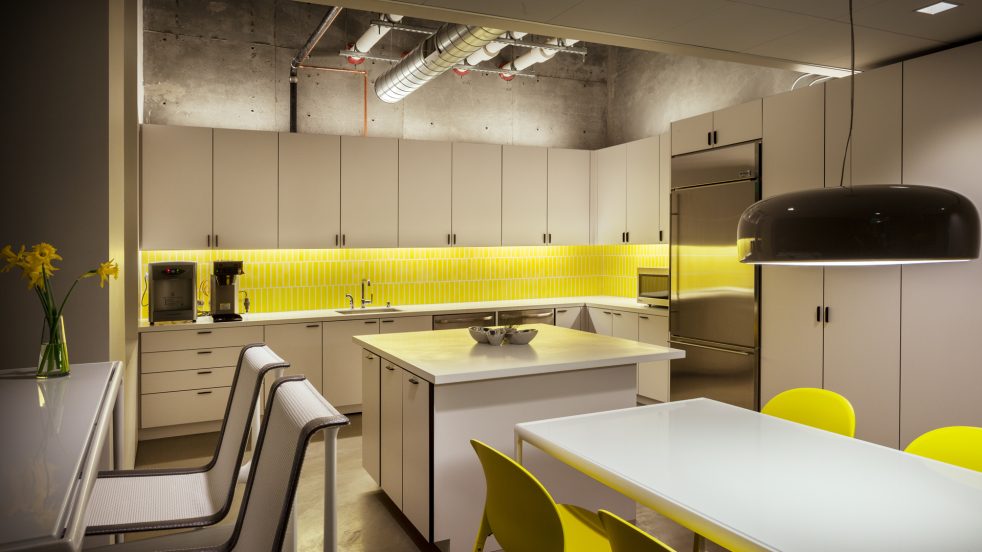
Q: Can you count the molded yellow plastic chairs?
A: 4